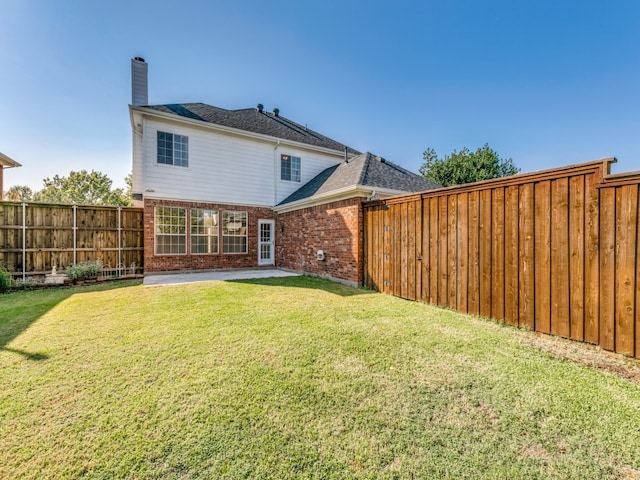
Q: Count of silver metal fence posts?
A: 3